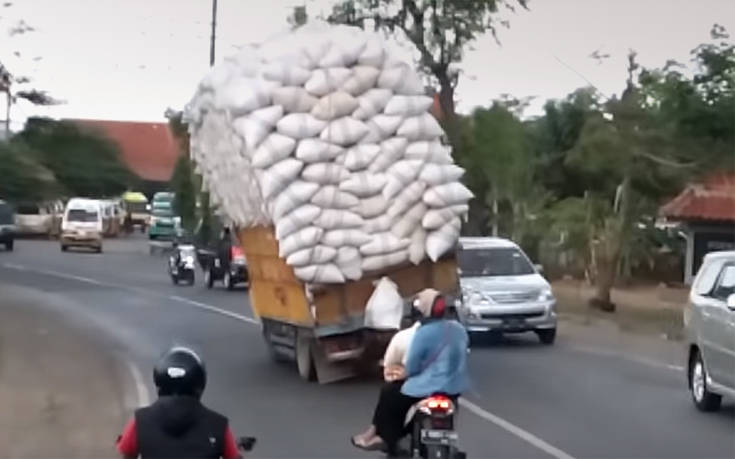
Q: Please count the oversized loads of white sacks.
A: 1